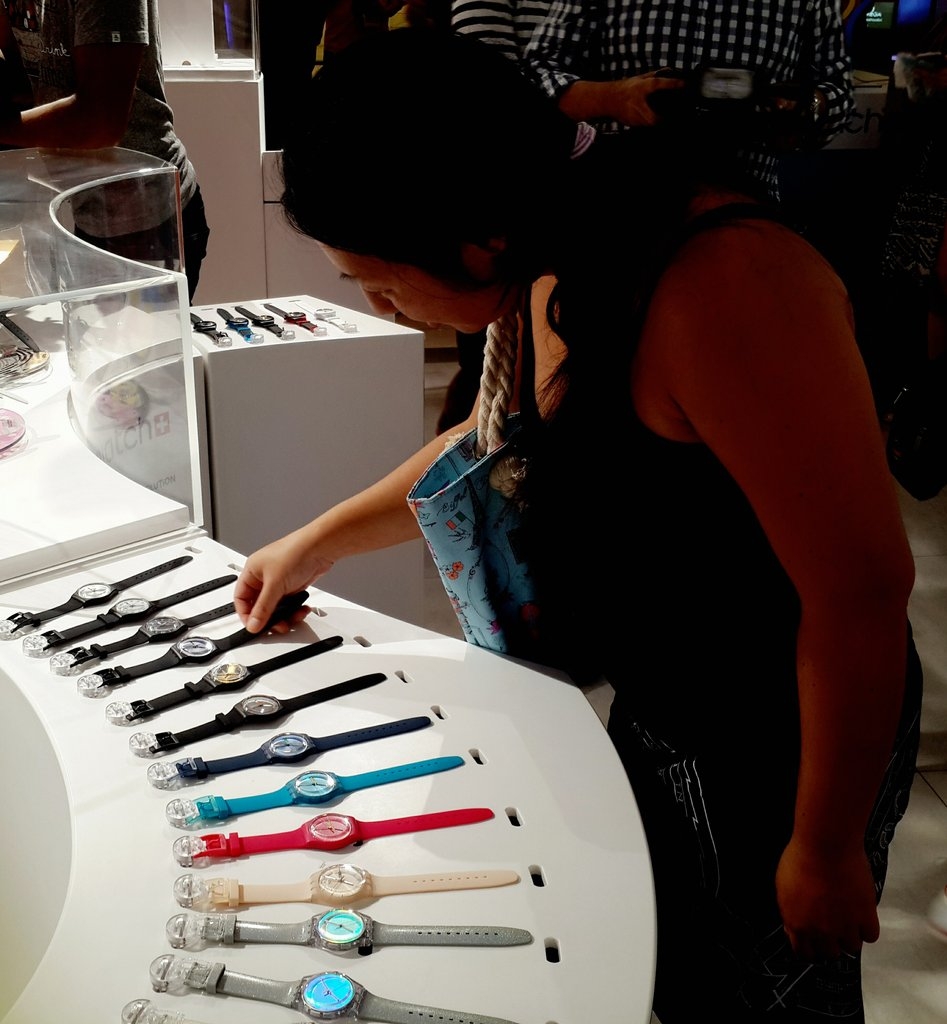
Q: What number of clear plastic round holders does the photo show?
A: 13